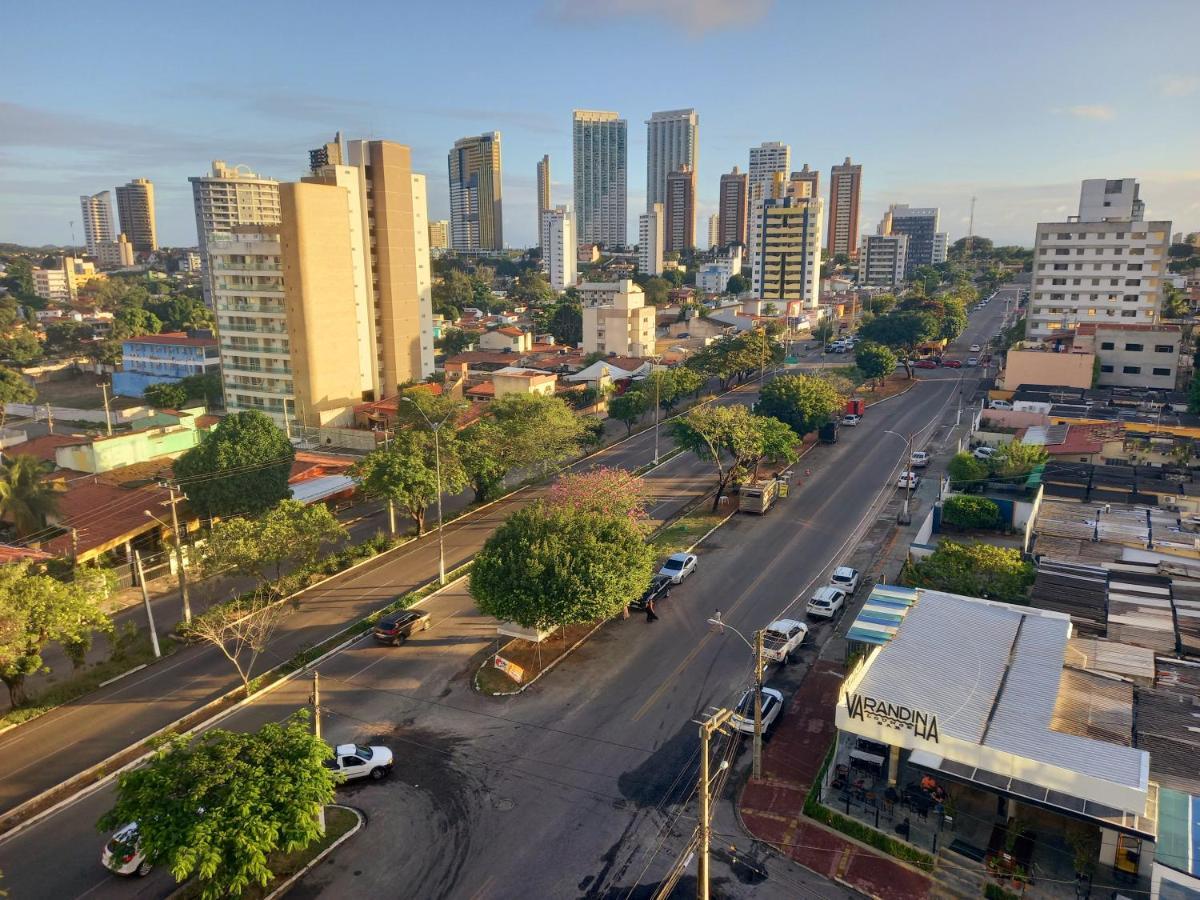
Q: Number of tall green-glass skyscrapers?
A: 2